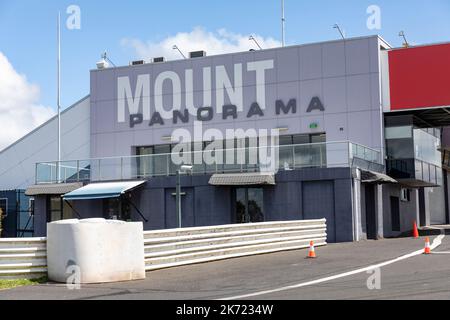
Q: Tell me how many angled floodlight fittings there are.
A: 5